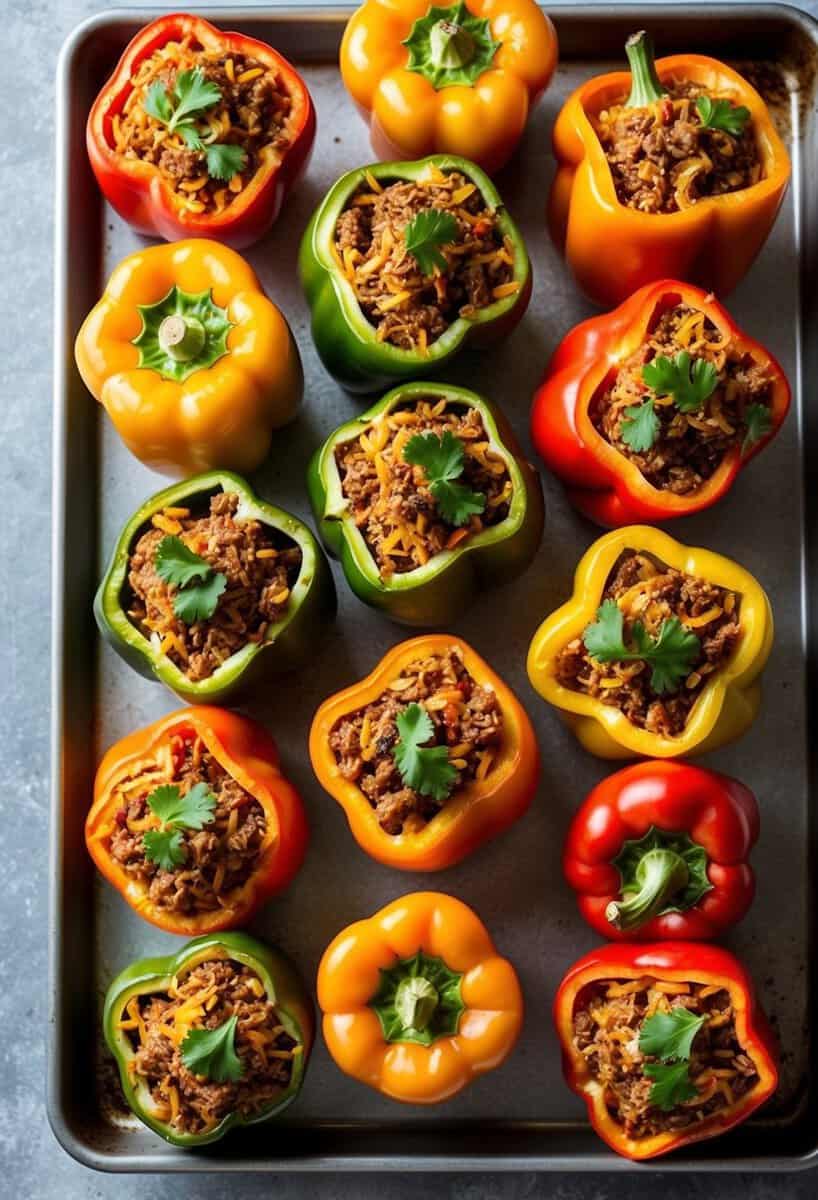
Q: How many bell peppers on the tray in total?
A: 15